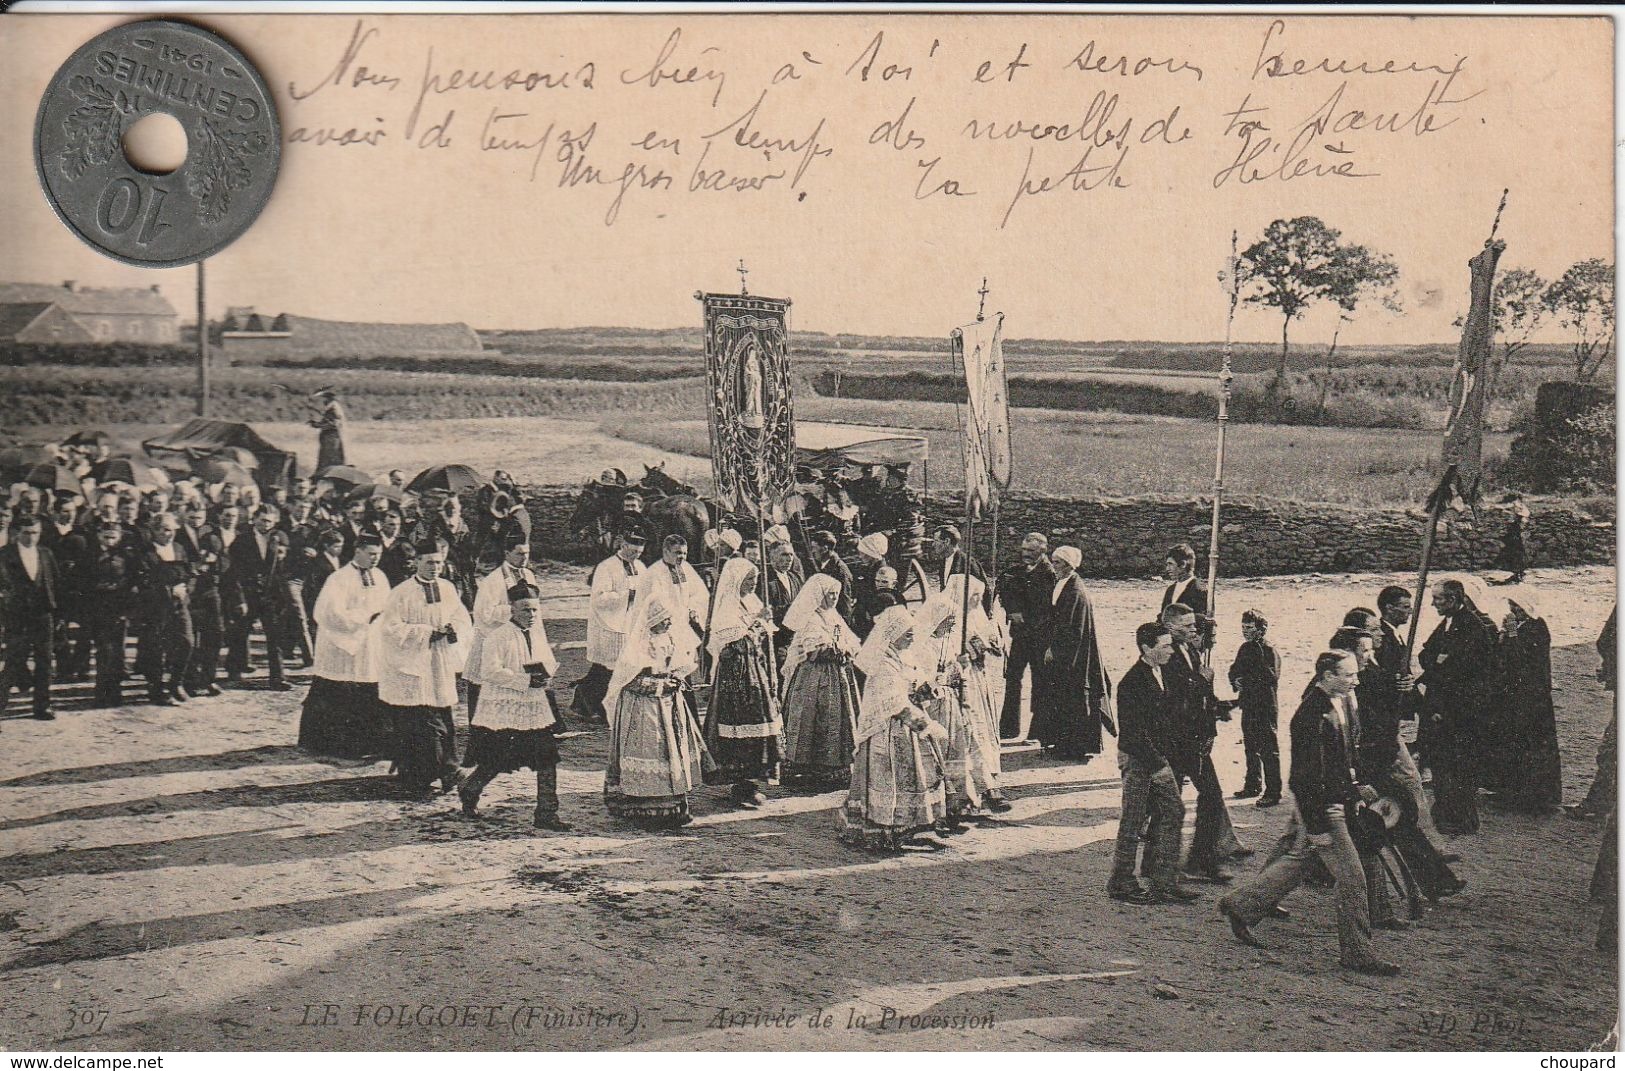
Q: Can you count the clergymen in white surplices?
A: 6